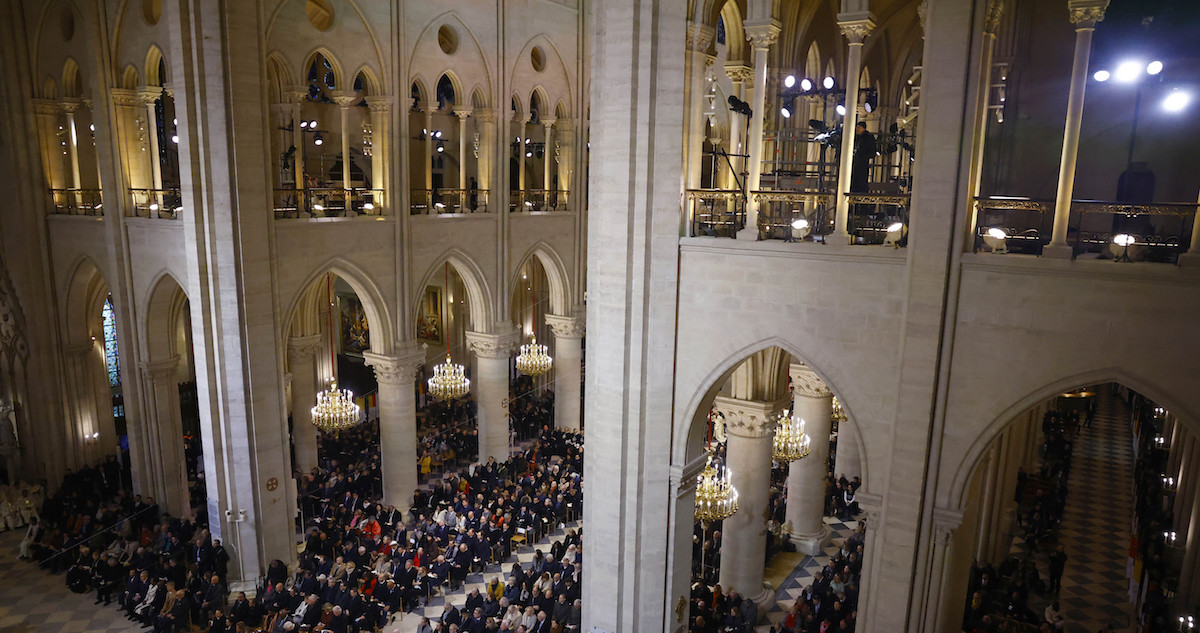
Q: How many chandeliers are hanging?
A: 6